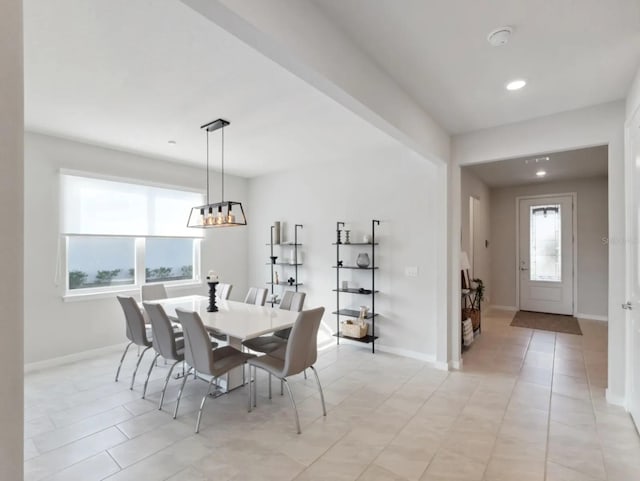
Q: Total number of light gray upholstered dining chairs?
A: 8